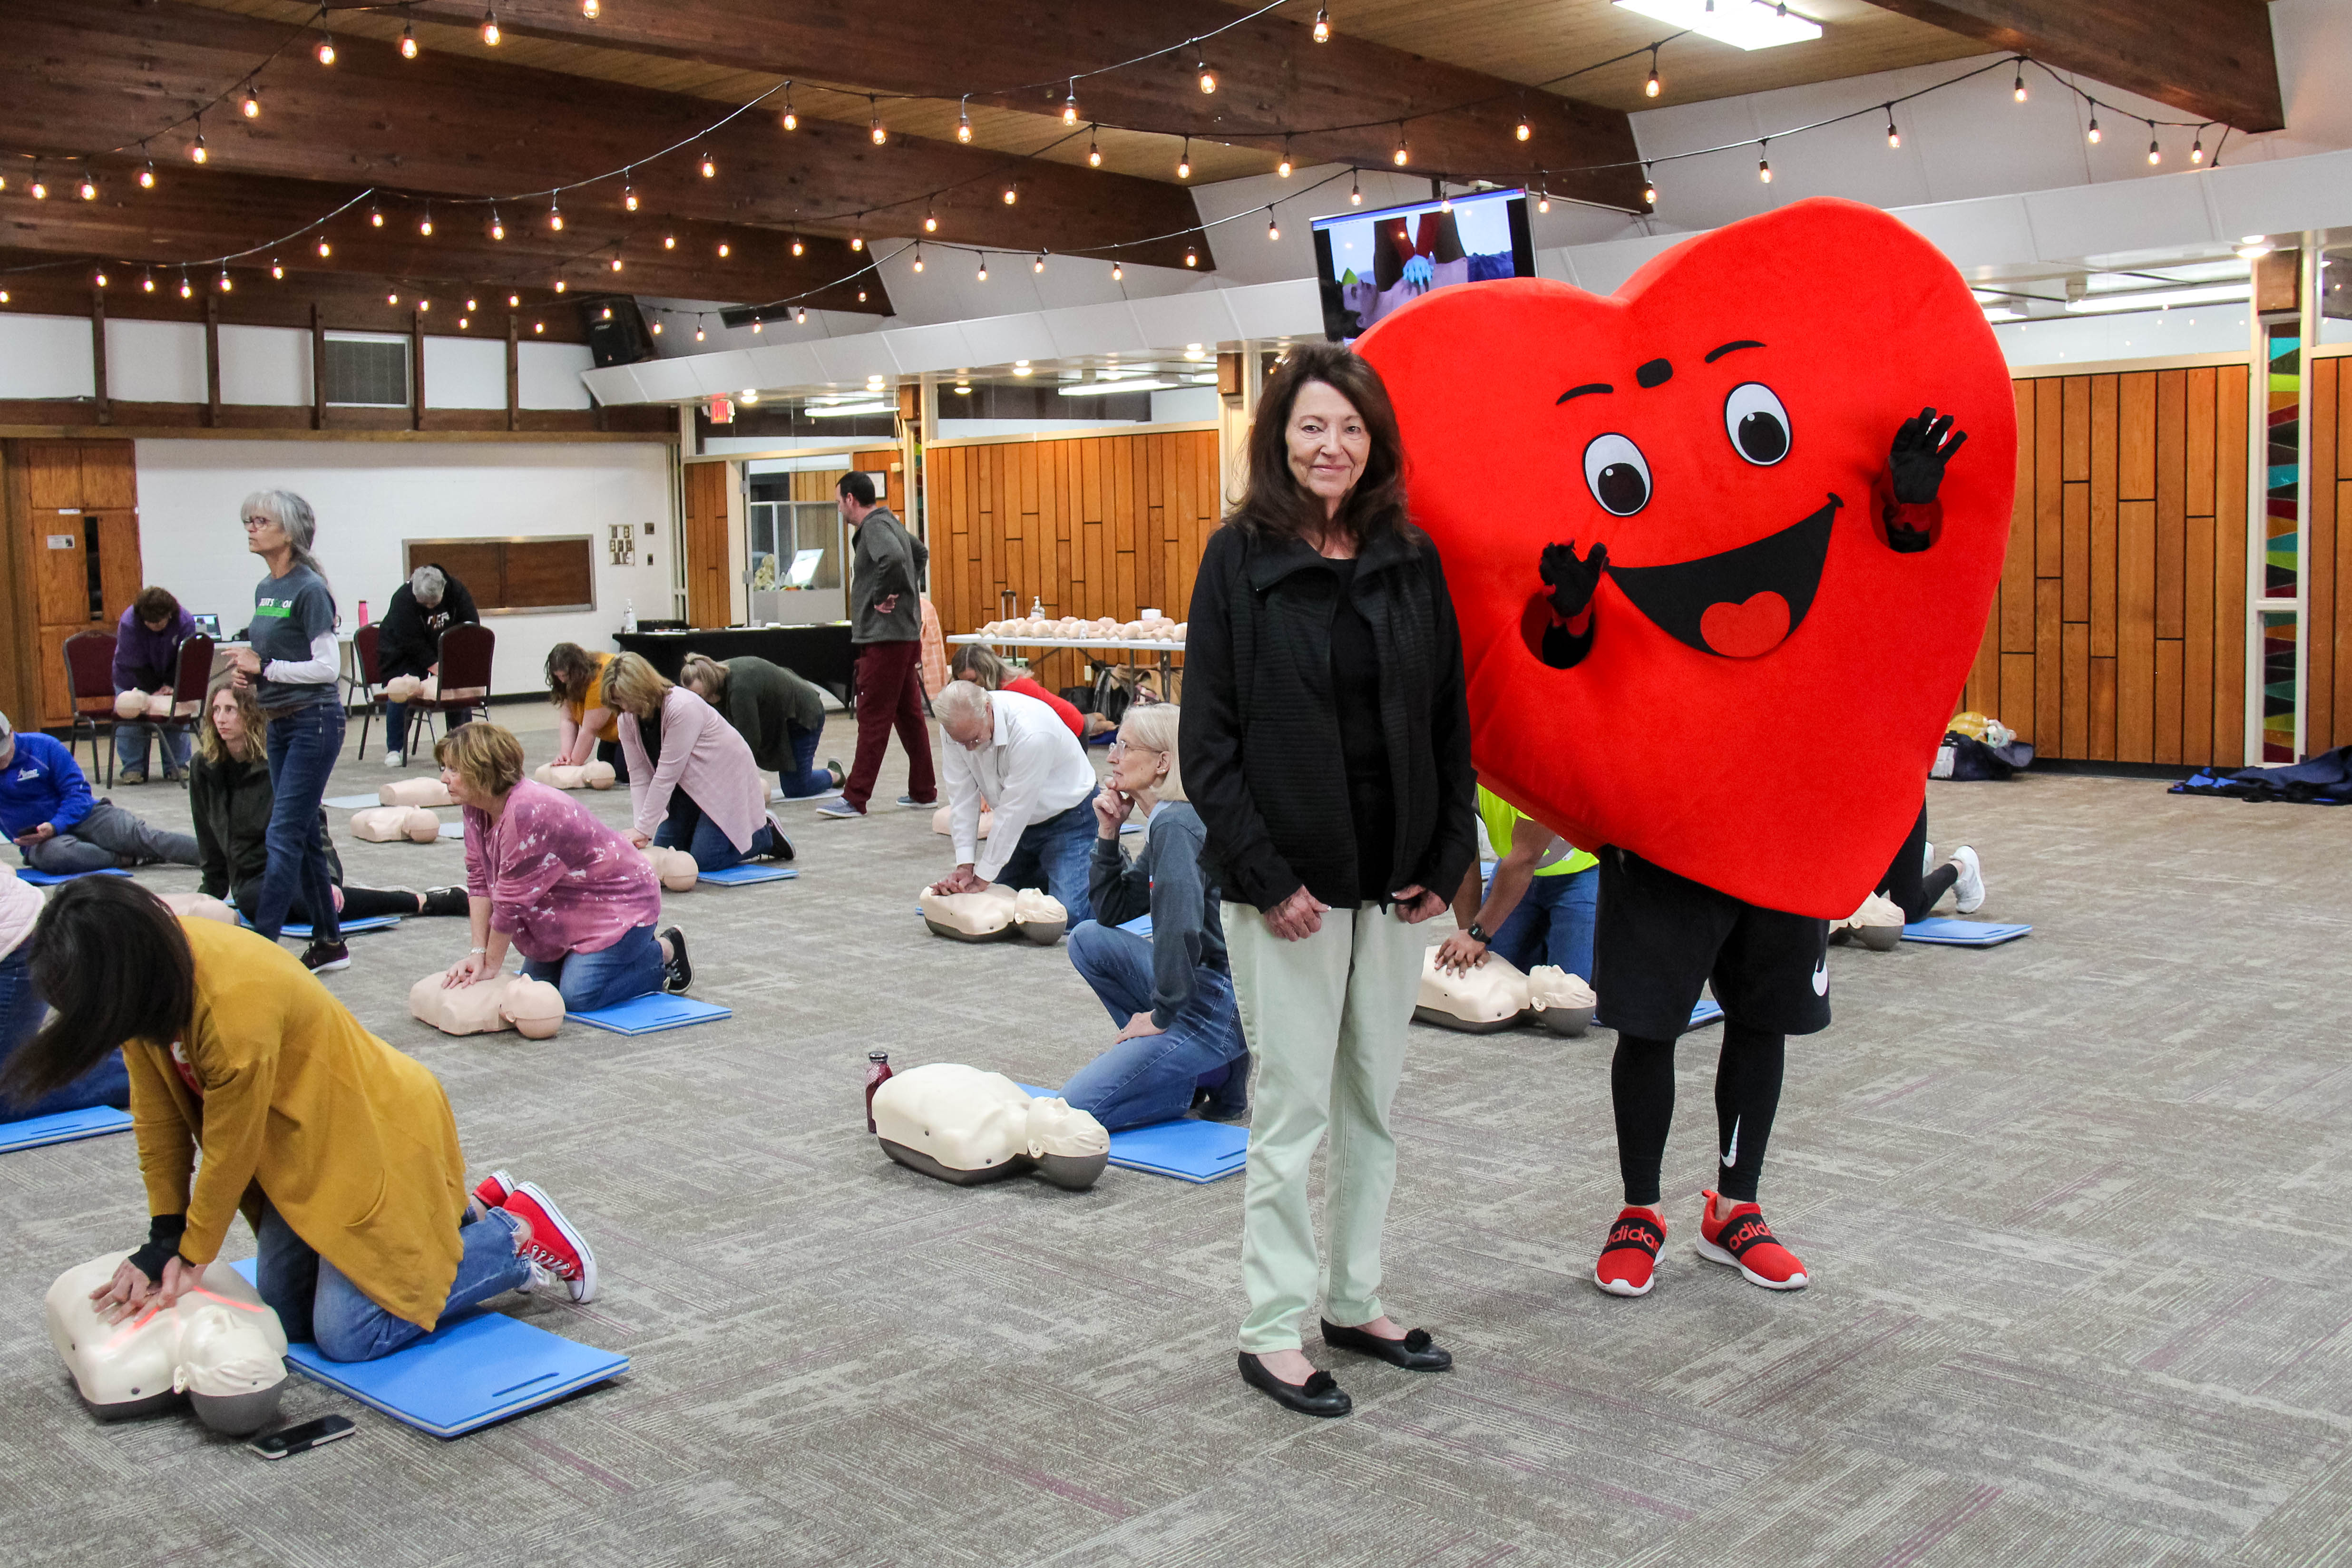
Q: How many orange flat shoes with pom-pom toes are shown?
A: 0